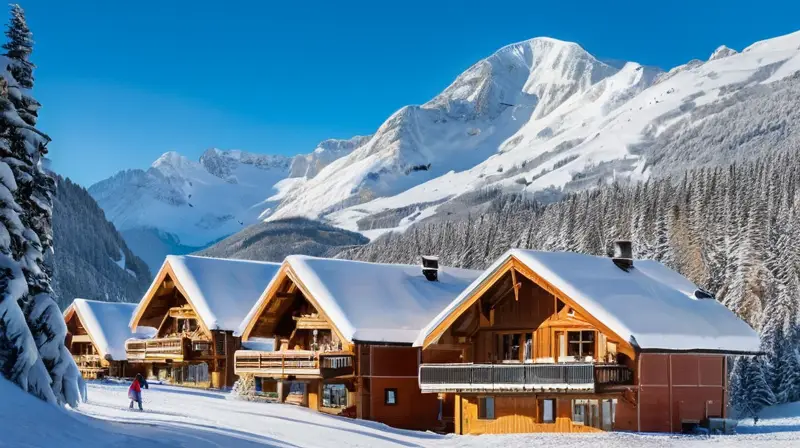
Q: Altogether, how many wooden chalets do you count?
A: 4